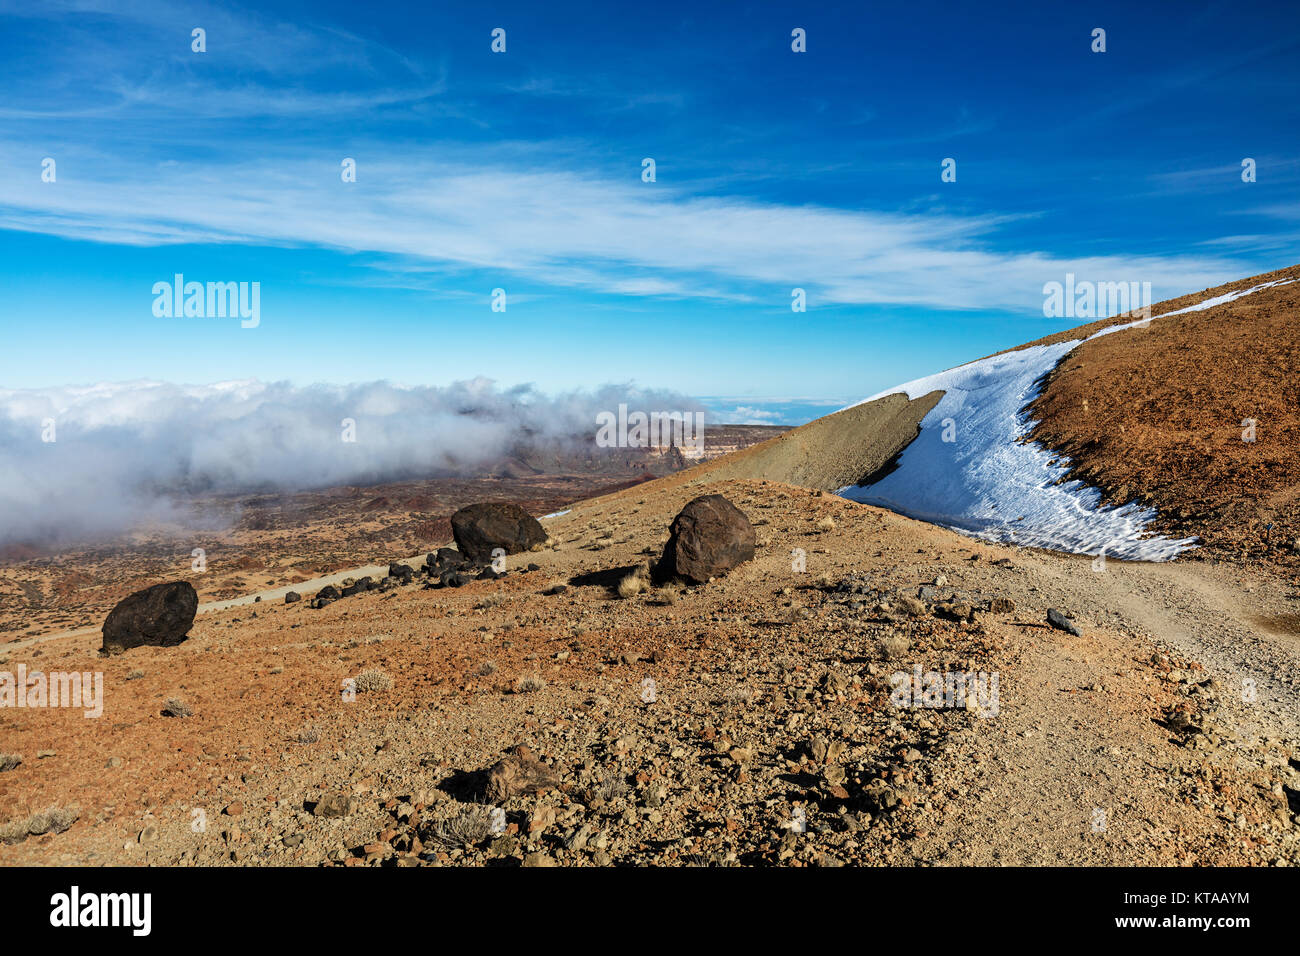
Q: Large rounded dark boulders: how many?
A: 3